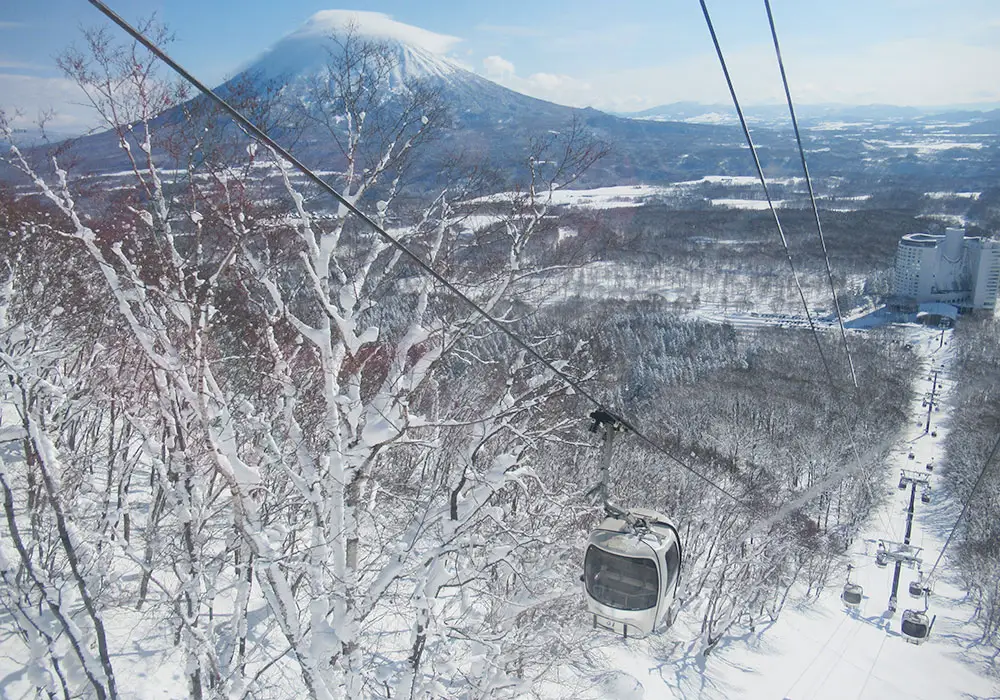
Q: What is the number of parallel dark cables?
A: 2